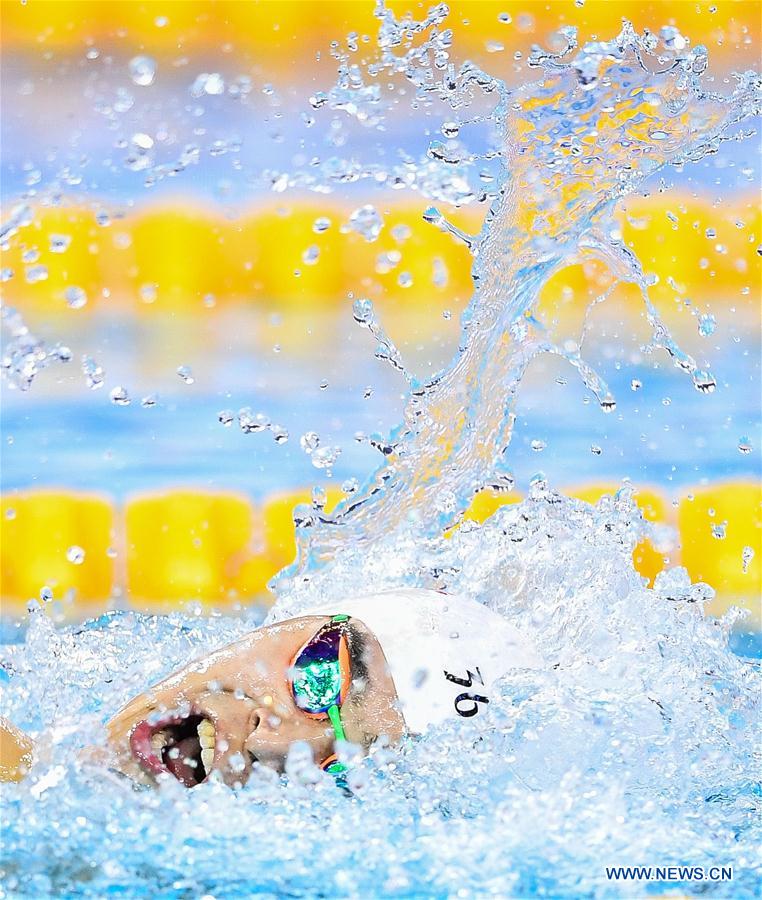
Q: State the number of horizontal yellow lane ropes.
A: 3